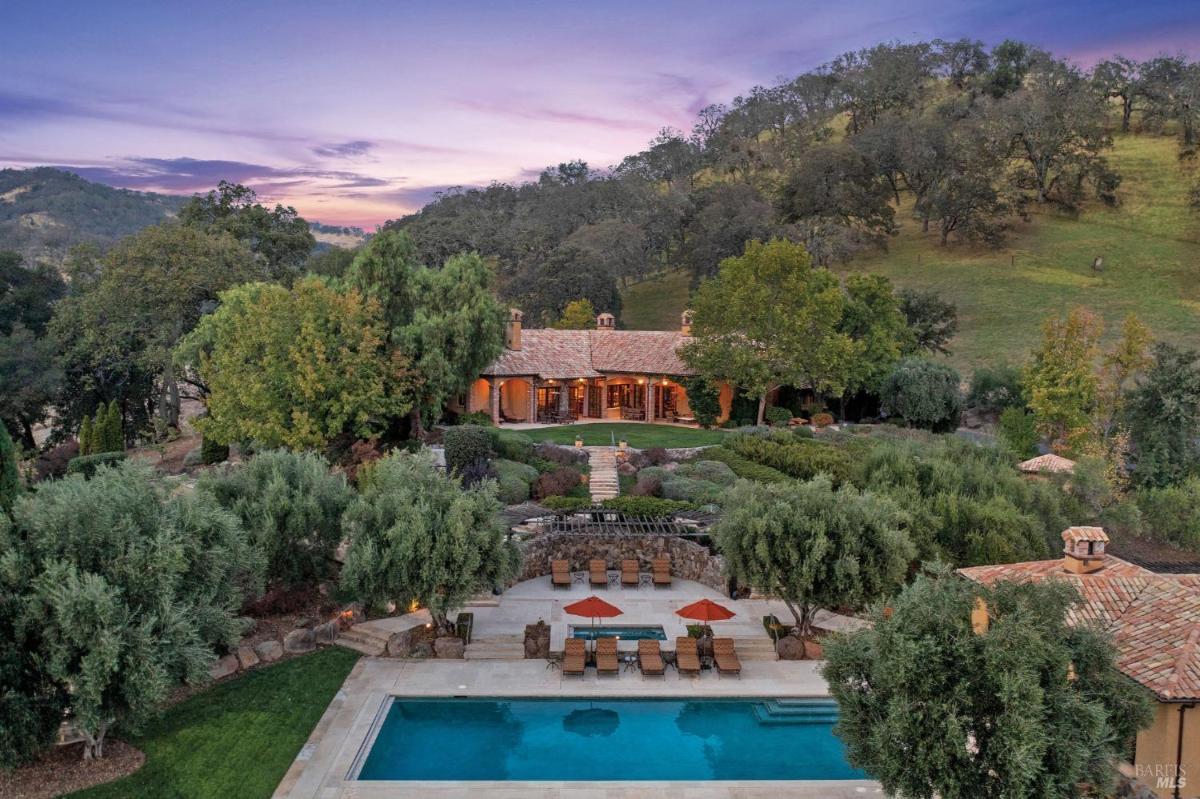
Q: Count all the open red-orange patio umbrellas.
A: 2